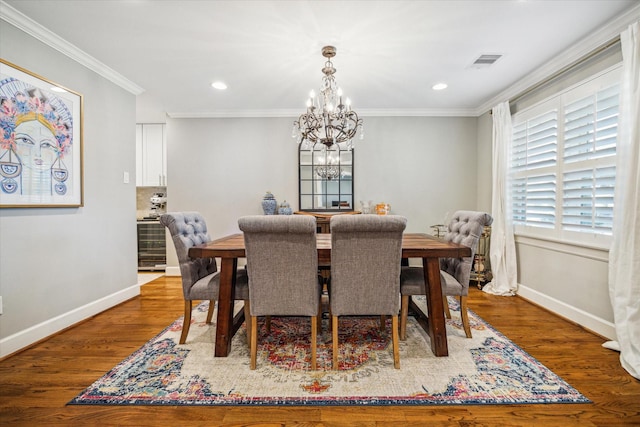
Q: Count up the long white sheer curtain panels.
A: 2